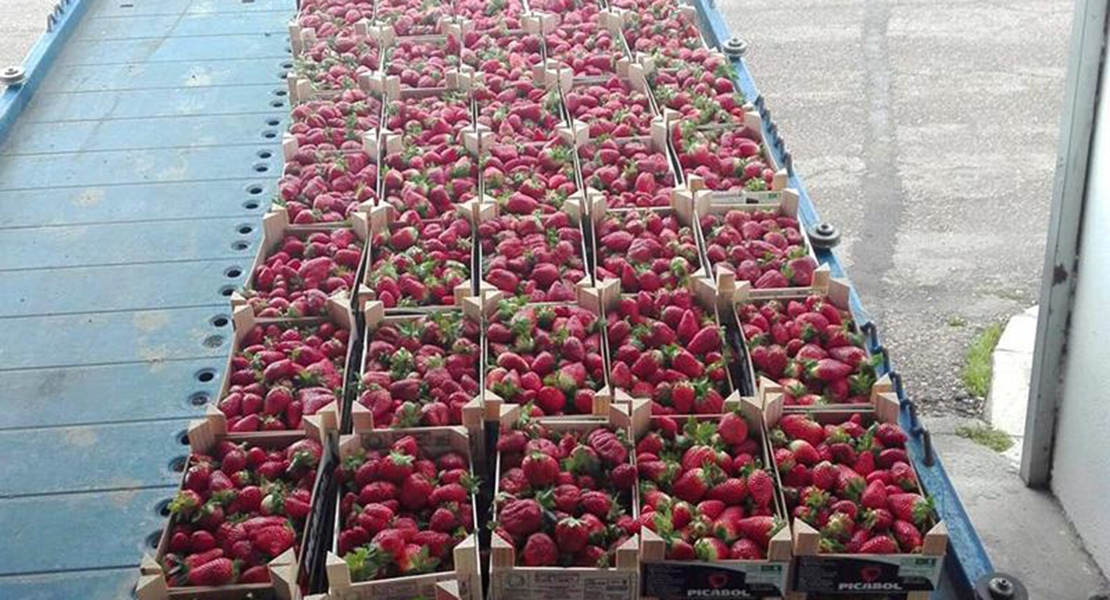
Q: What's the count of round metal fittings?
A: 4